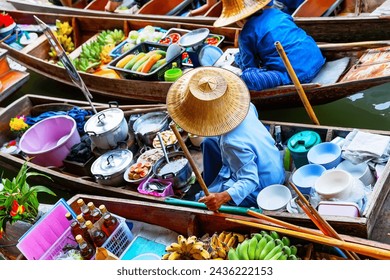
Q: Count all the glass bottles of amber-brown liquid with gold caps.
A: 7